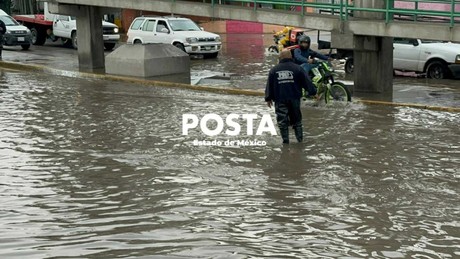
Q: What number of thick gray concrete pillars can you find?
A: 2